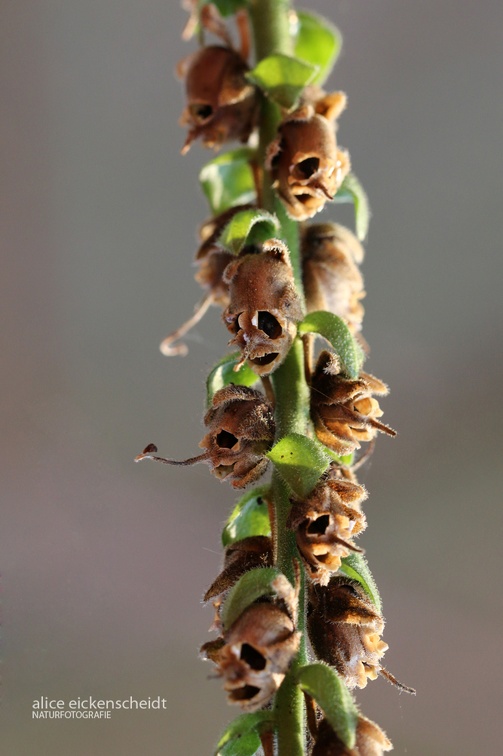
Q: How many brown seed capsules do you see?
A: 12